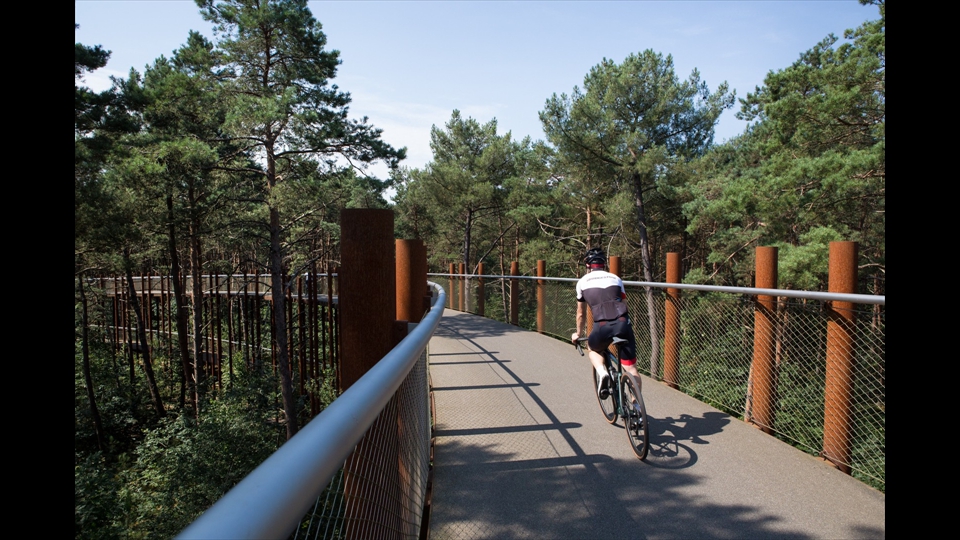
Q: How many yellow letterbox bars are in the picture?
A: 0